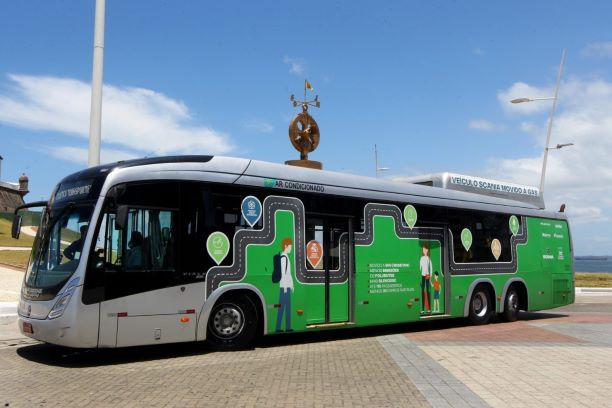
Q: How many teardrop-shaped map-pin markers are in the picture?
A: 7